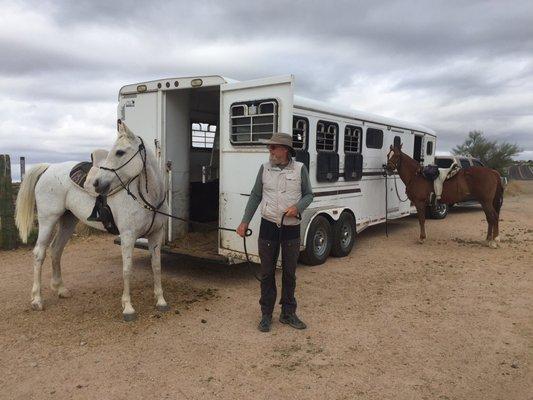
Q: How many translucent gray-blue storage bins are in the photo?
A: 0